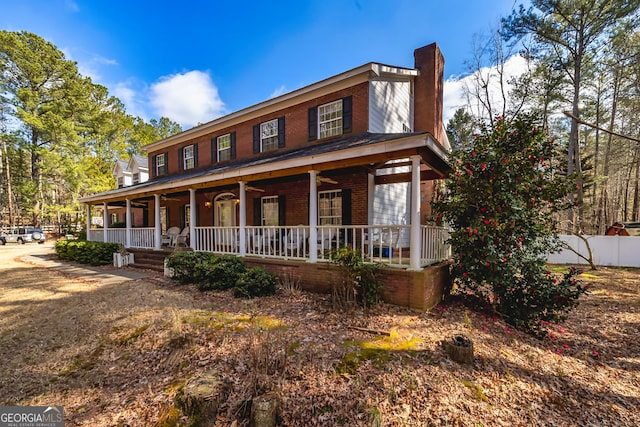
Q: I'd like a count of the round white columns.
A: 8